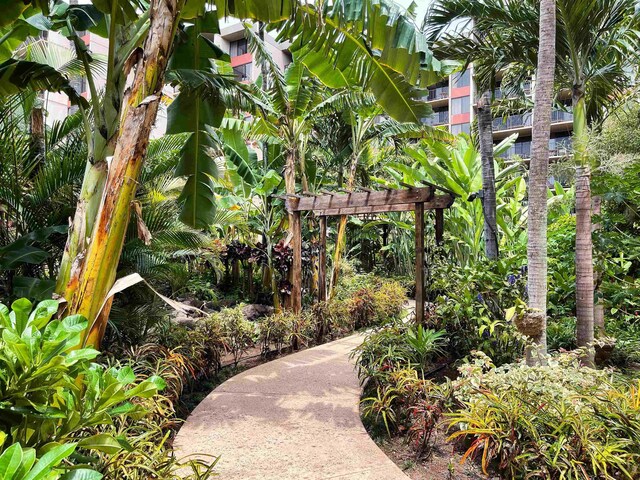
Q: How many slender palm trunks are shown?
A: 3